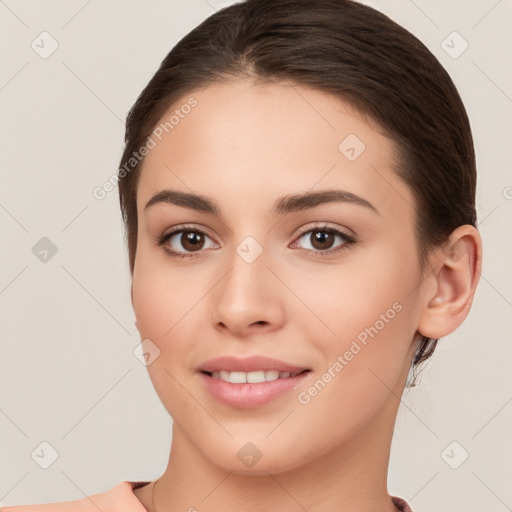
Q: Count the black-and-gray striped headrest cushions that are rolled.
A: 0